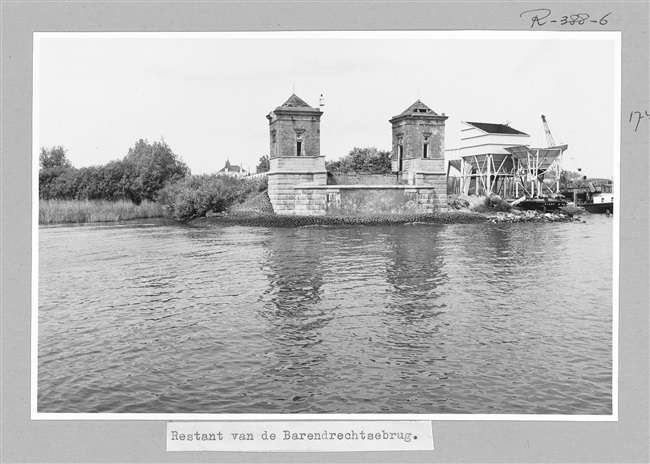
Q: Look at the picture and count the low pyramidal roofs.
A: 2